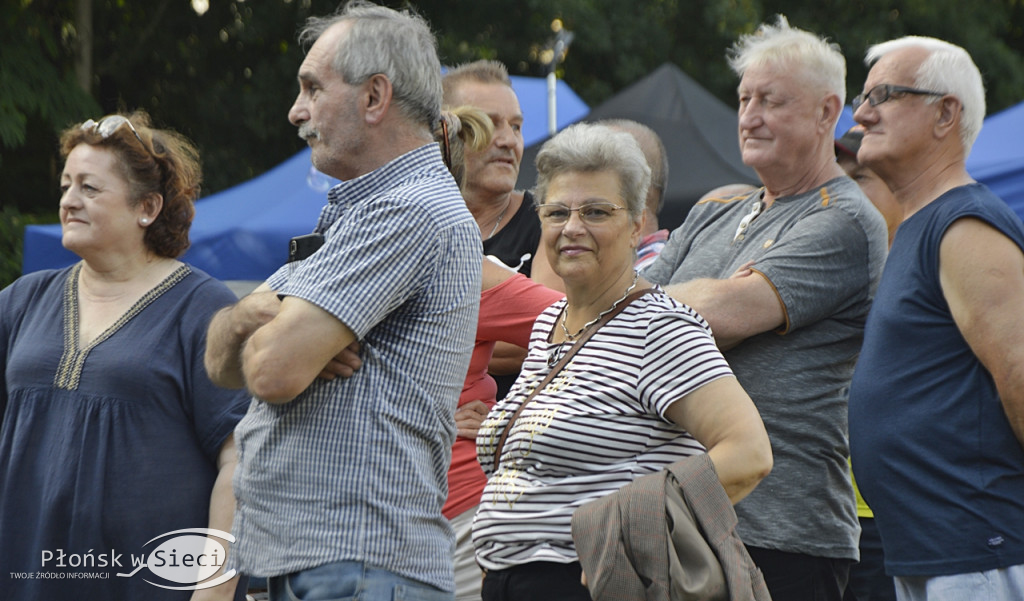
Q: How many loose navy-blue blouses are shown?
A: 1